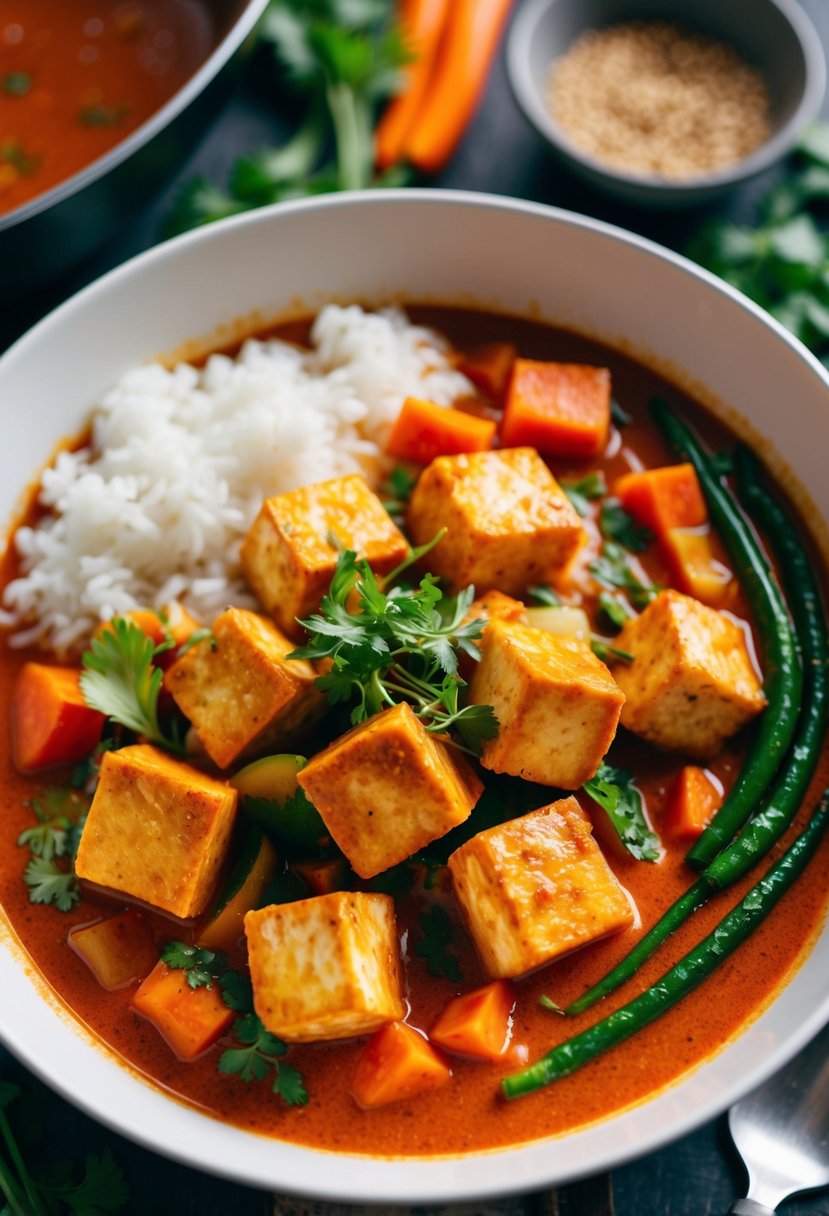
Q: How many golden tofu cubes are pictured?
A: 9